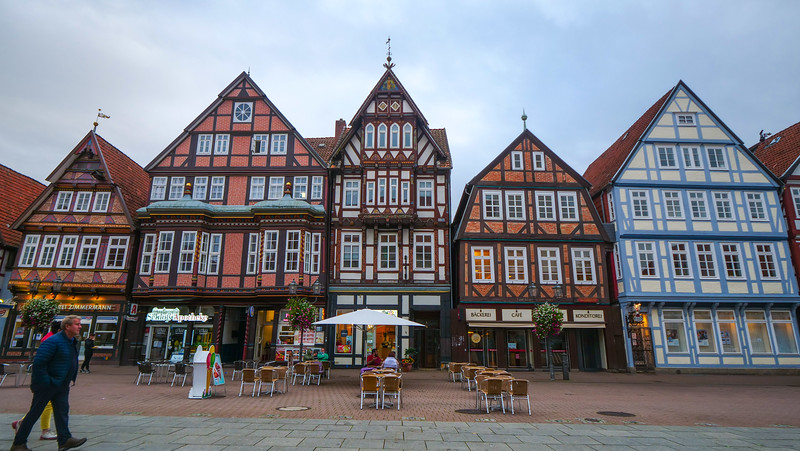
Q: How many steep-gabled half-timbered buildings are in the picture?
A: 5